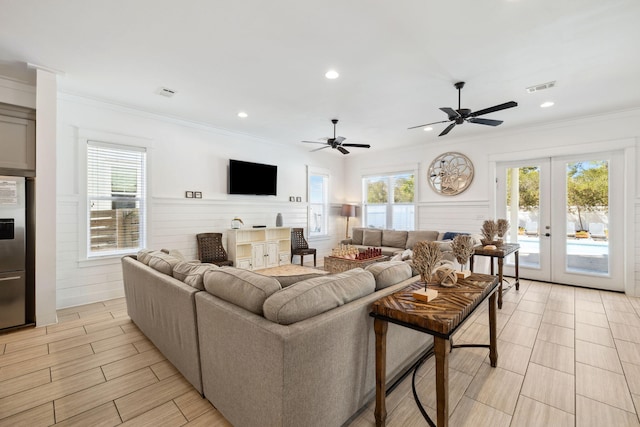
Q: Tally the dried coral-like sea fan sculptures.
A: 4